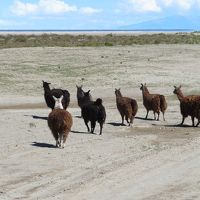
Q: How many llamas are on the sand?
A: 7